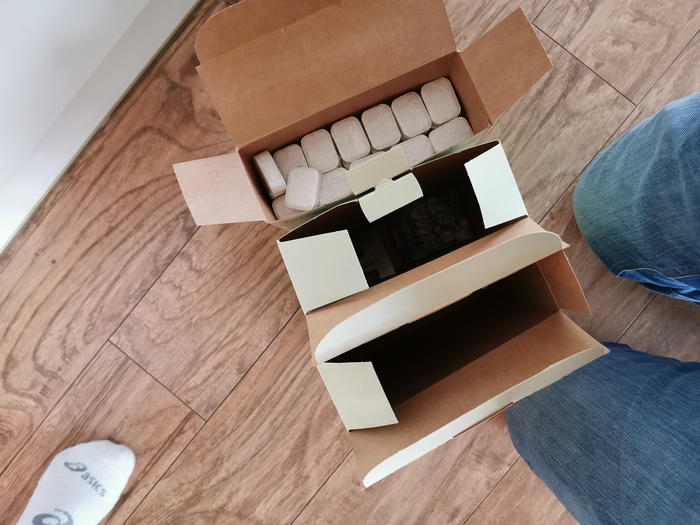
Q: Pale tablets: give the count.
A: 13